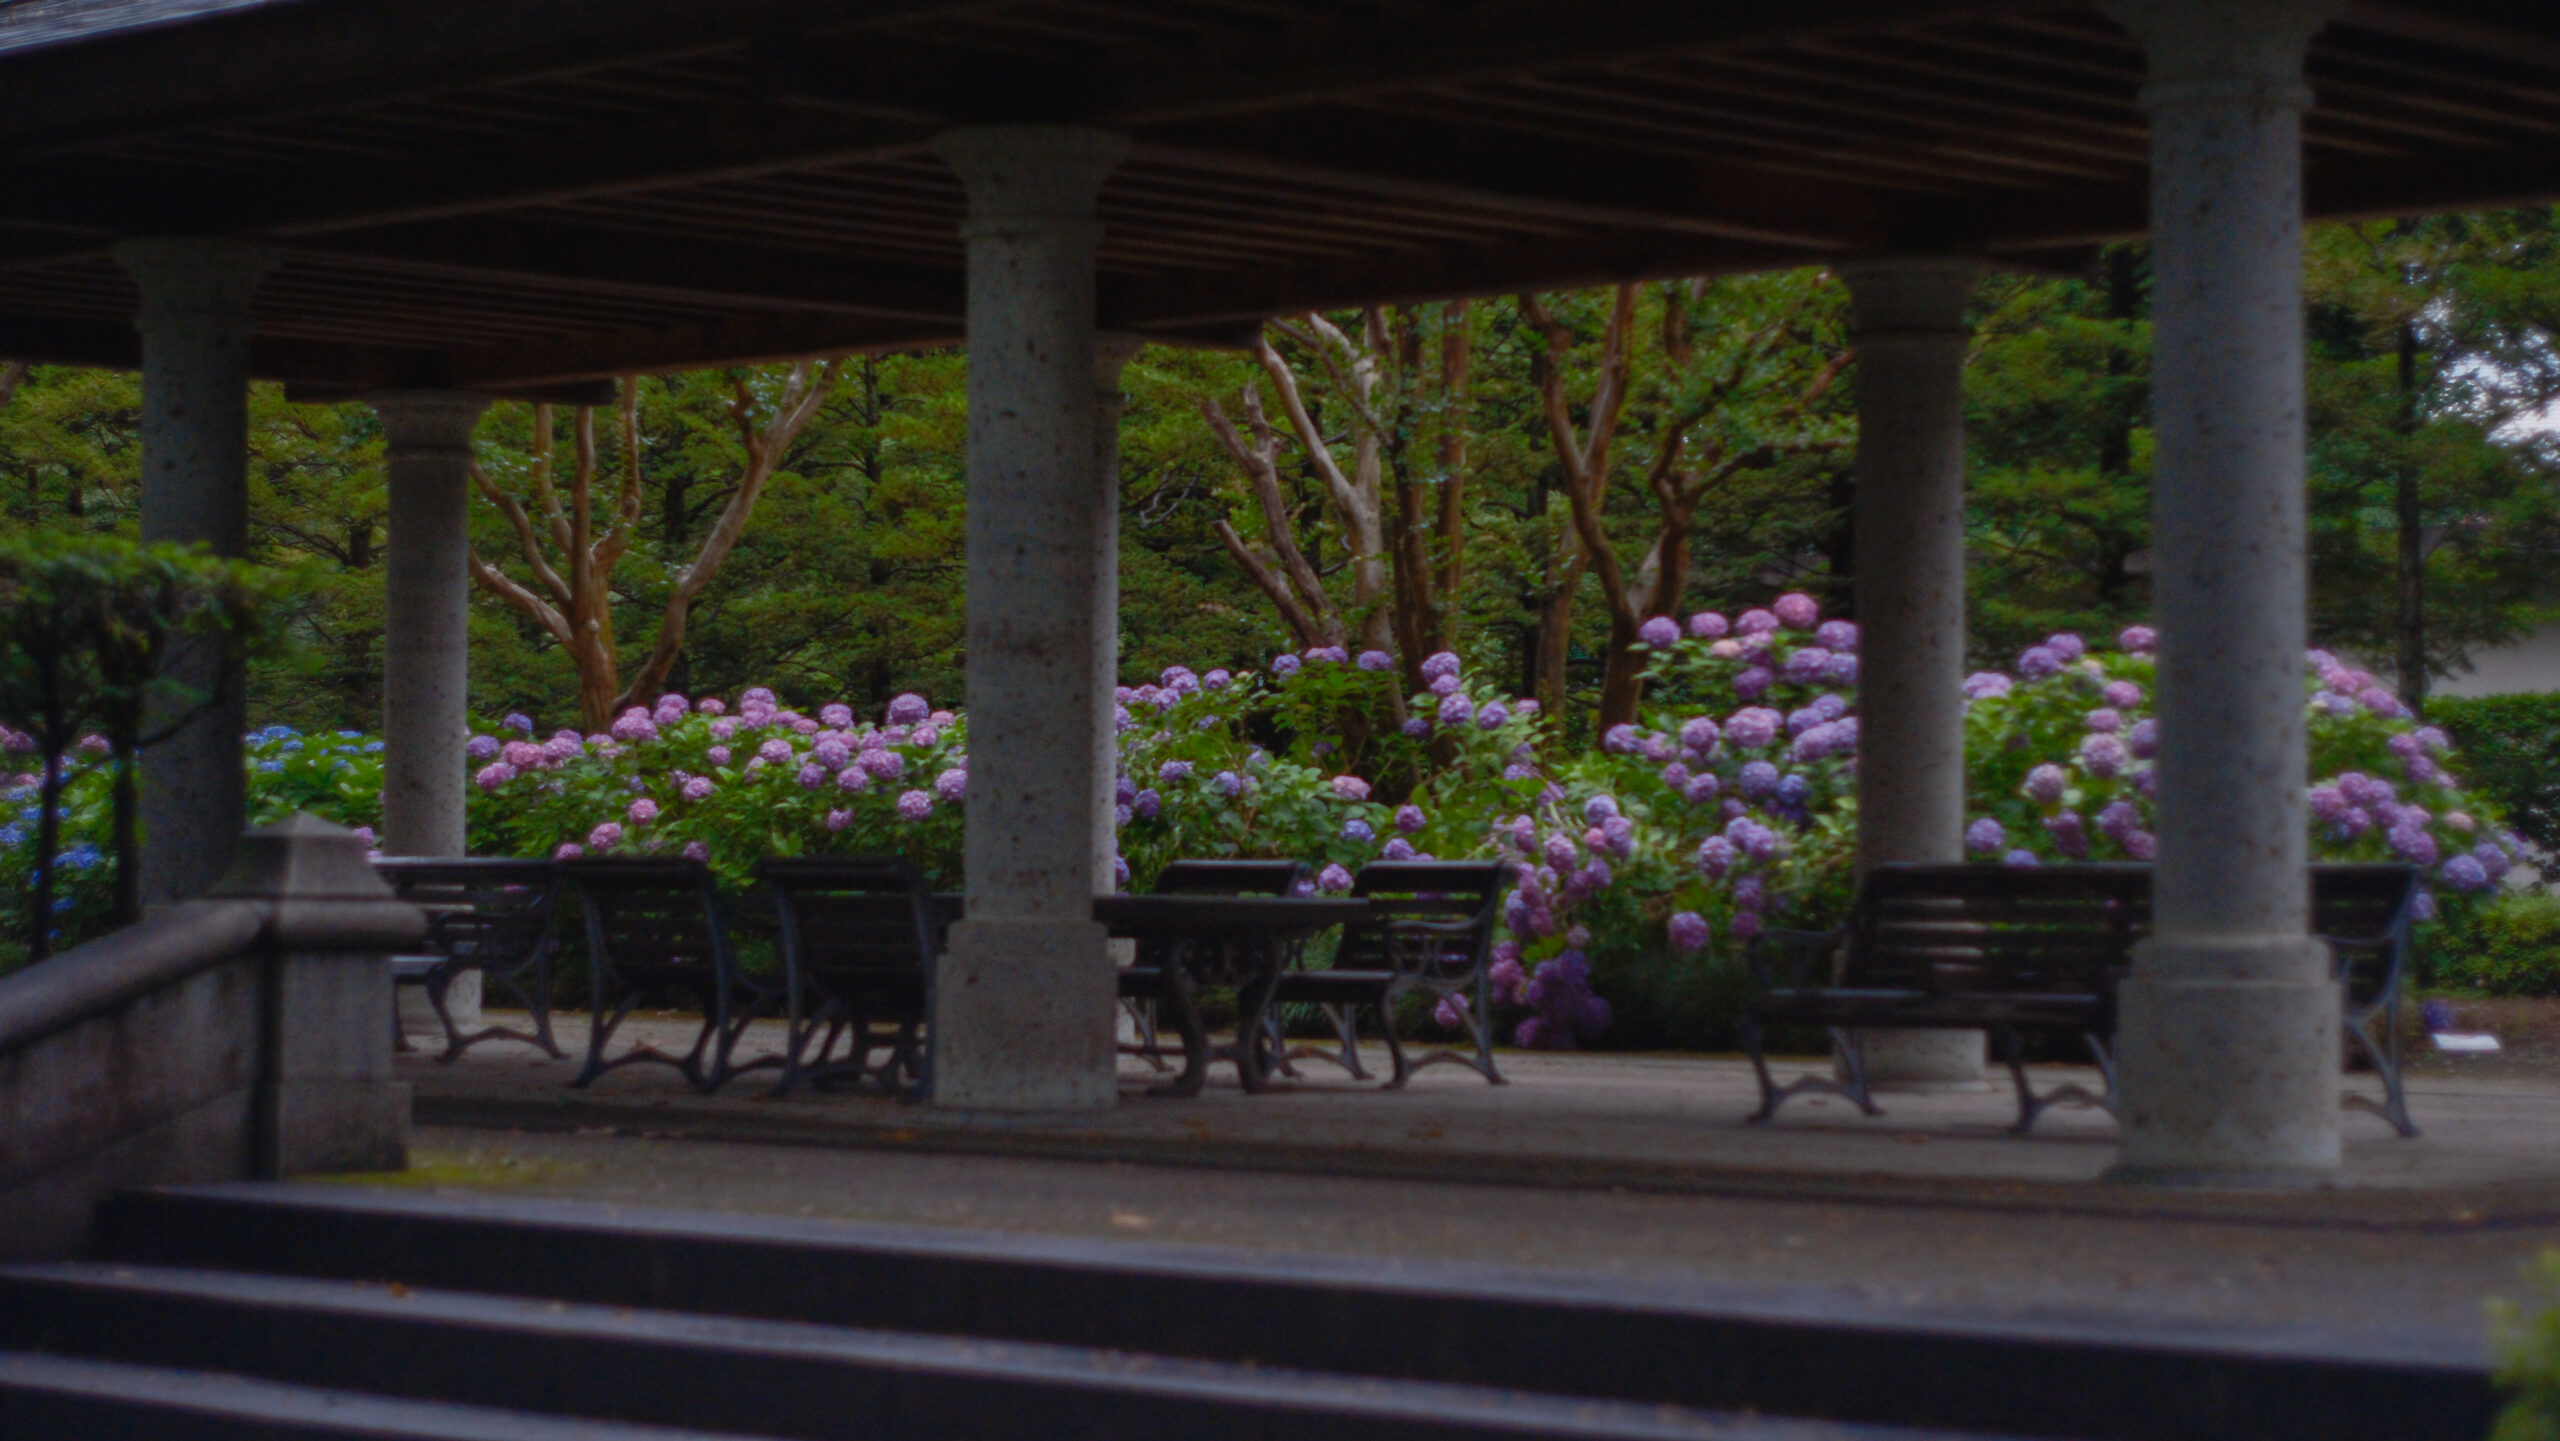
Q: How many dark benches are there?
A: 6